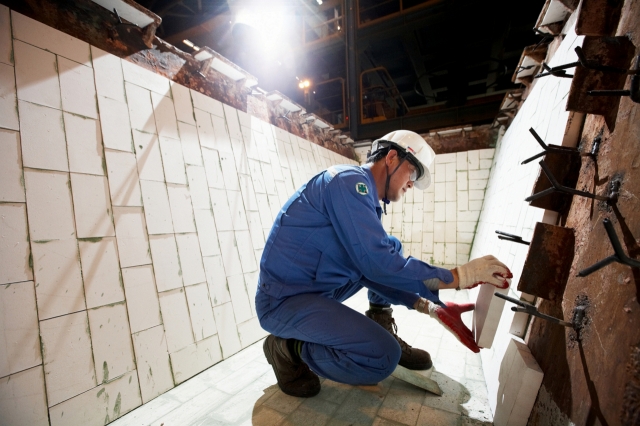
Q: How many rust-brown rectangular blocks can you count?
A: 4